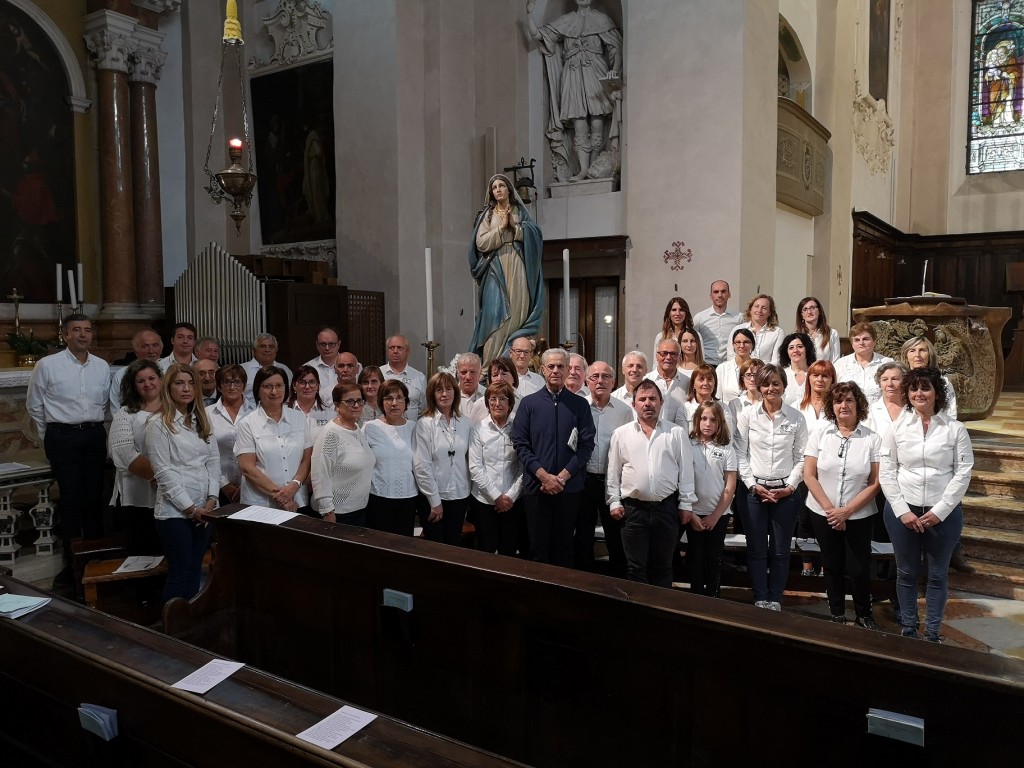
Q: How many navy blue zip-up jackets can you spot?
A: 1